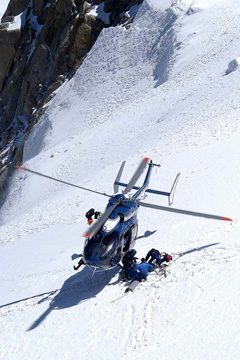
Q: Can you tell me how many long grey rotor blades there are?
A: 4